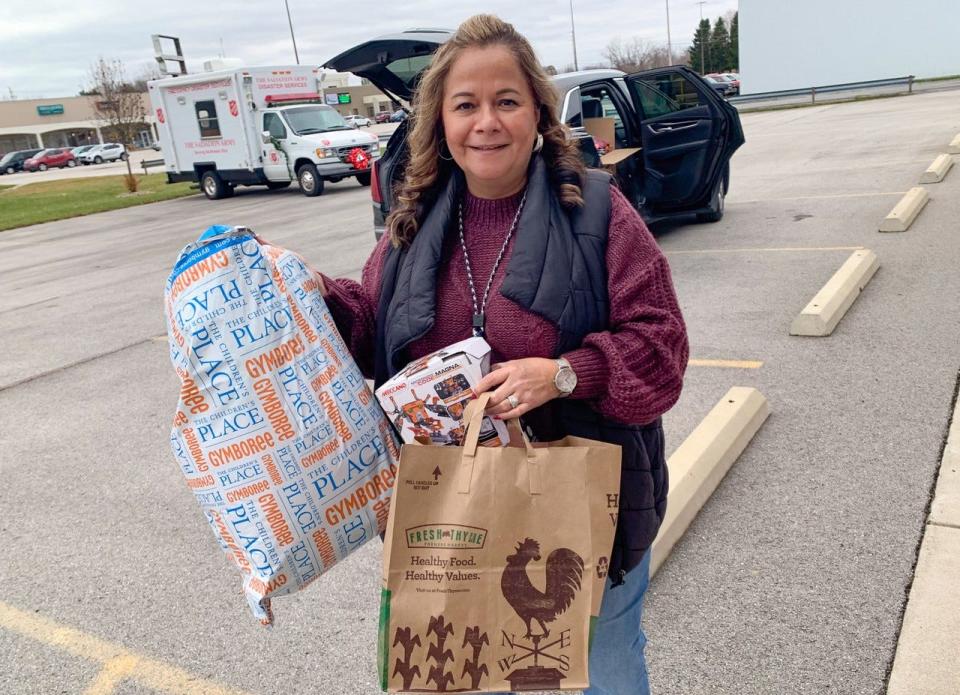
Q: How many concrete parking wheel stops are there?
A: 5